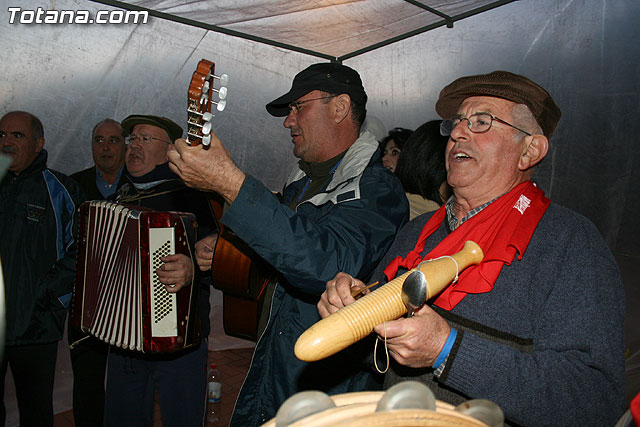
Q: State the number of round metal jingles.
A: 3